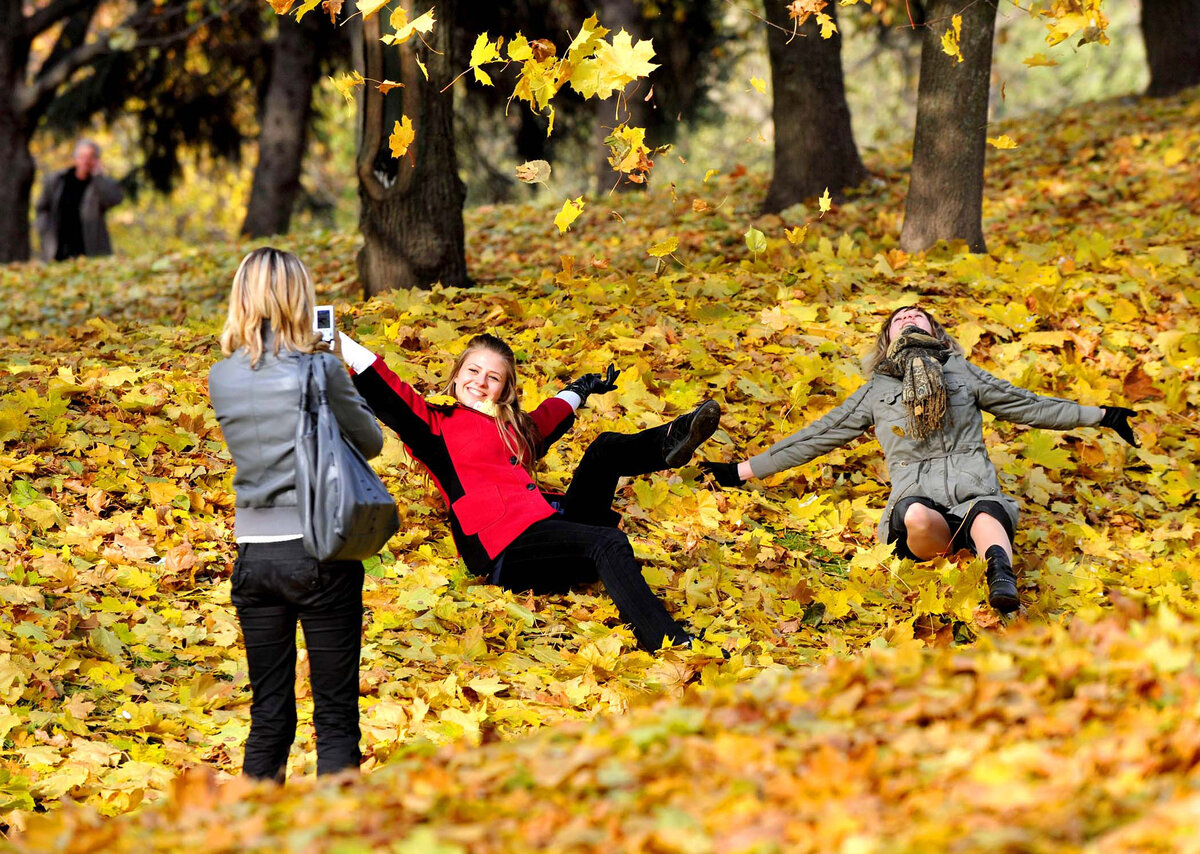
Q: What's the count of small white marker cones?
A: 0